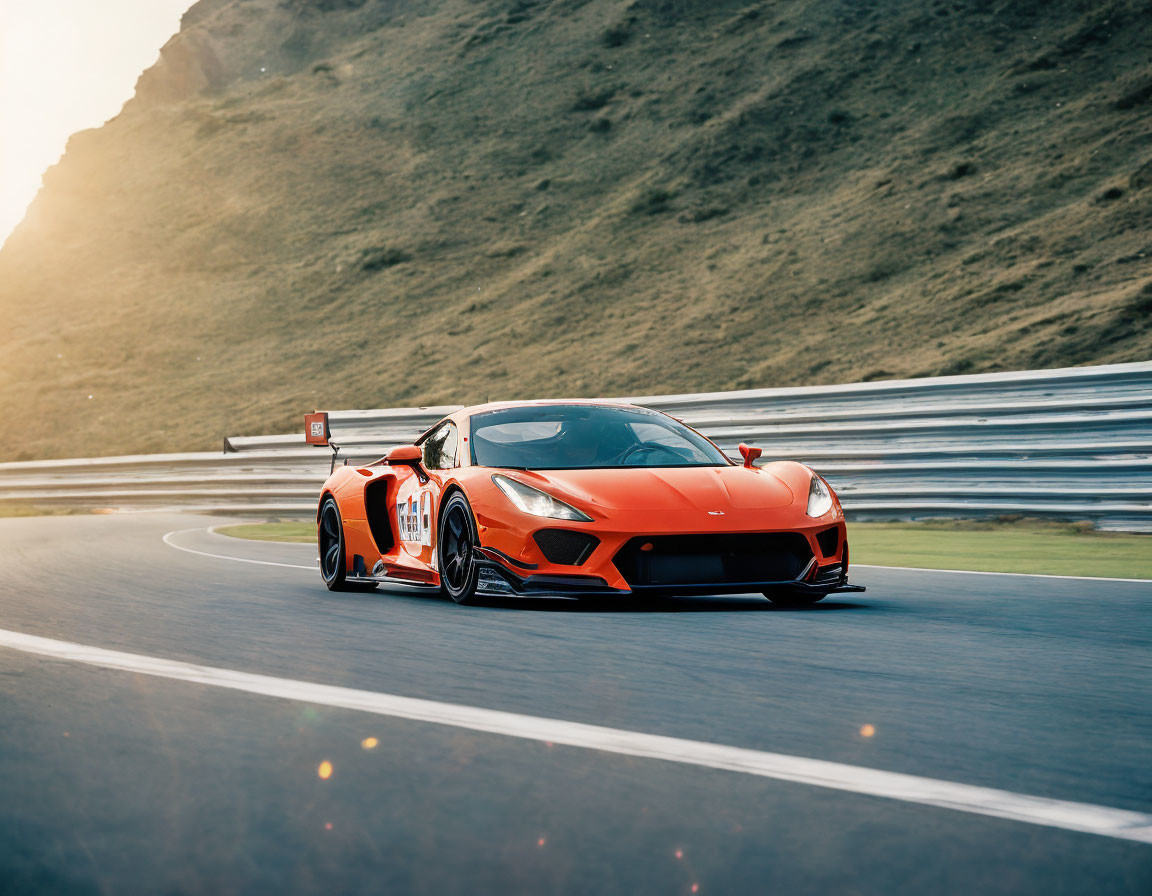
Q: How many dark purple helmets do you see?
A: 0